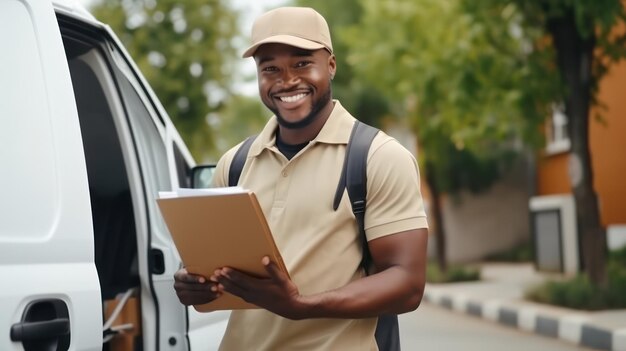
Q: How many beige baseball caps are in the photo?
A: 1